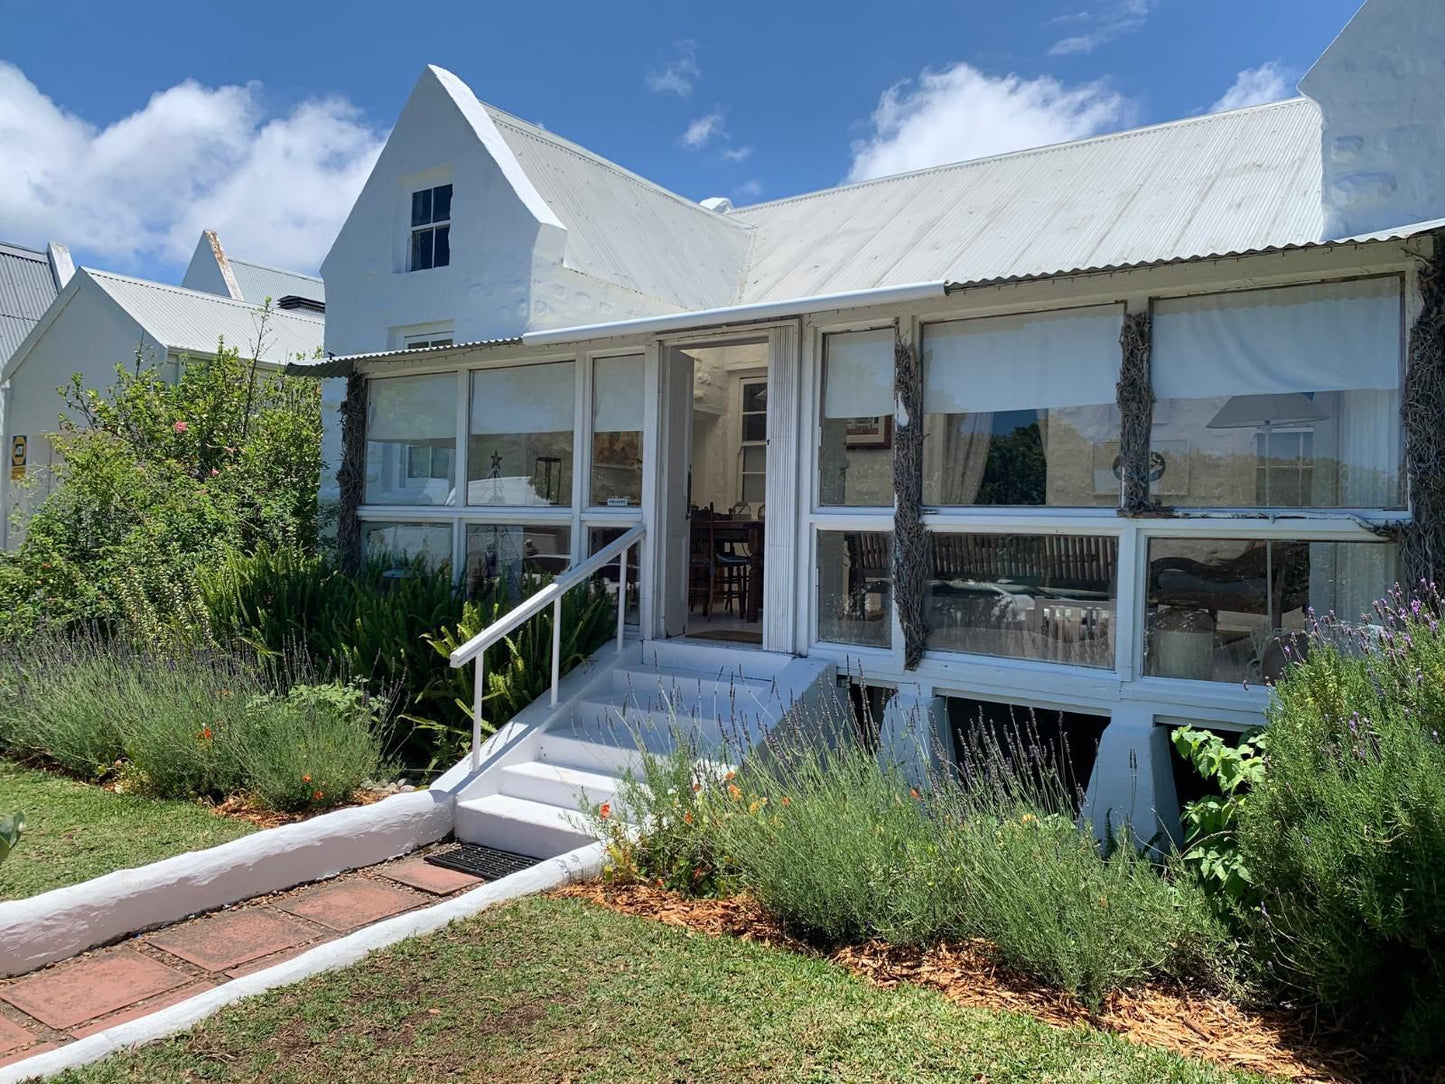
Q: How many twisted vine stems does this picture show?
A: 4